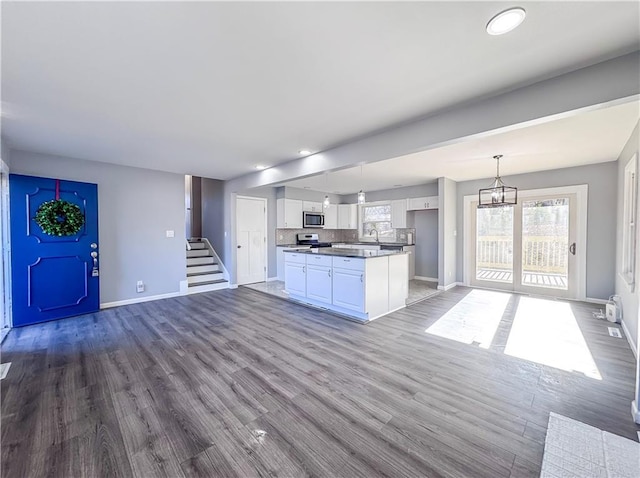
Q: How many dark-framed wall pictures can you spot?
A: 0